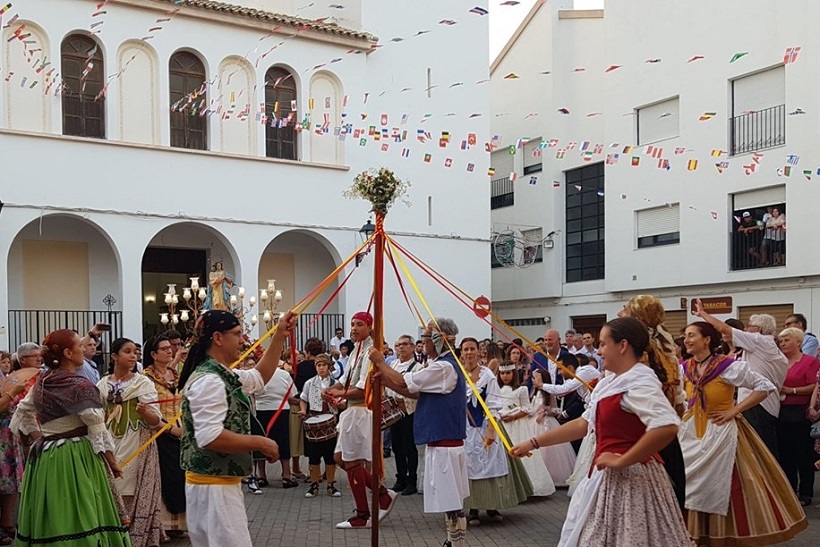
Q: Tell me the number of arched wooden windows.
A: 3